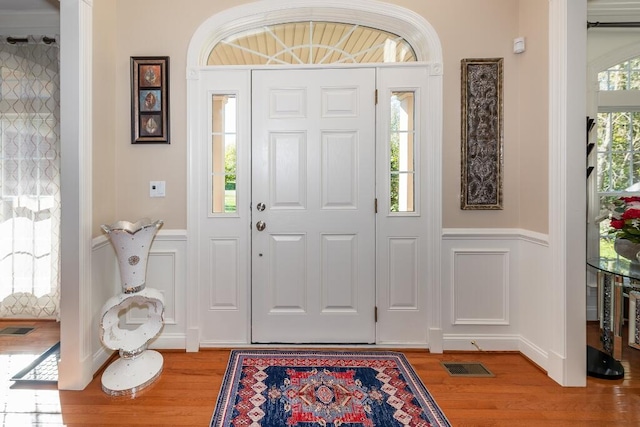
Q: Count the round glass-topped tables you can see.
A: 1